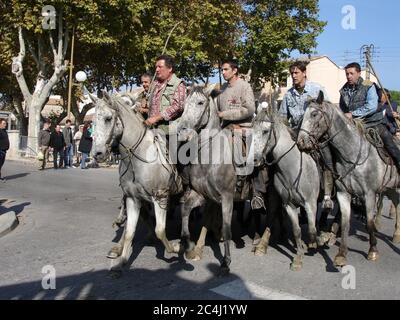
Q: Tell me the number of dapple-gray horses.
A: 4